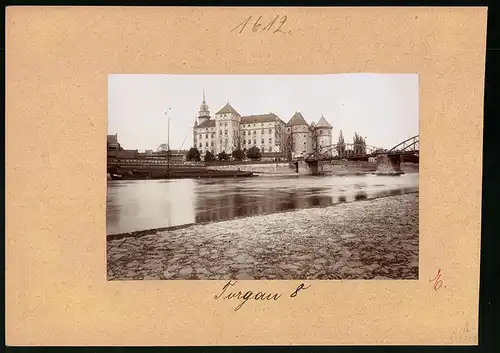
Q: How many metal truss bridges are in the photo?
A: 1